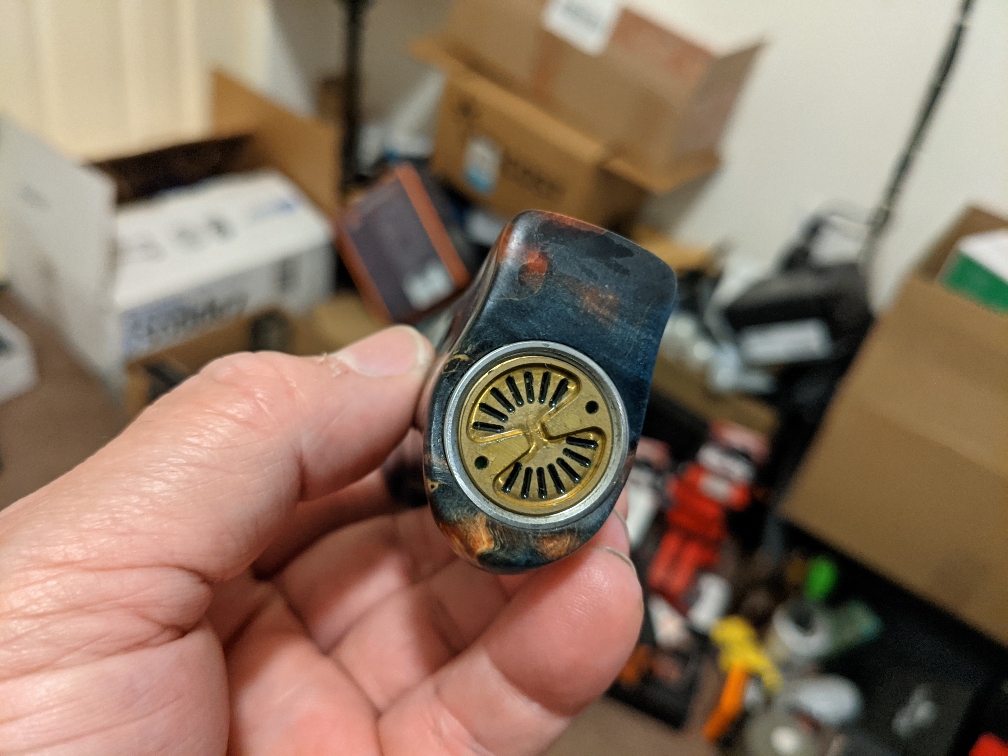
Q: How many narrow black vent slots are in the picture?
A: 14